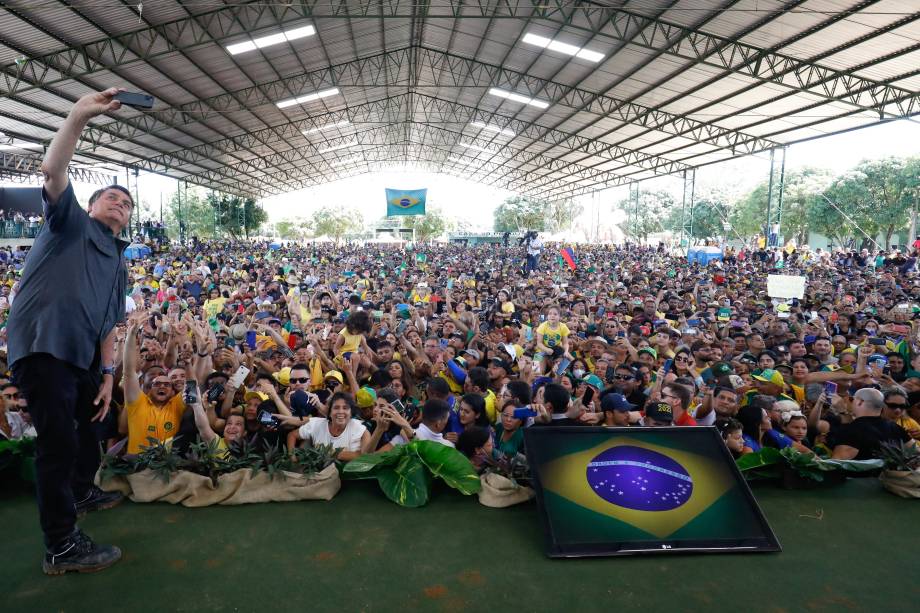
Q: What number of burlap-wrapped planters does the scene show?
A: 3